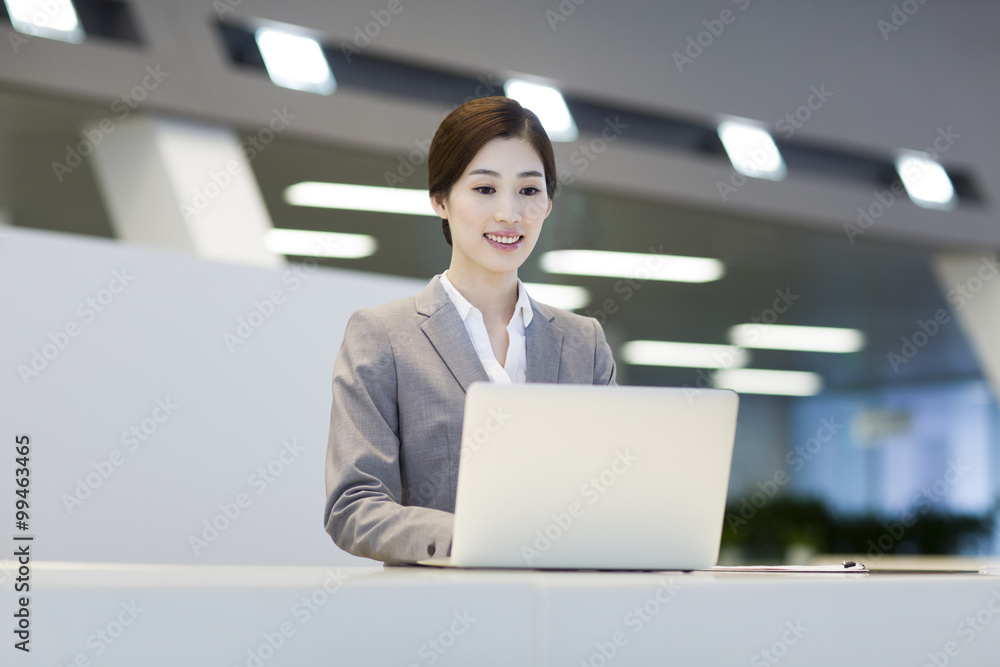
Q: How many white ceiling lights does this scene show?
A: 12